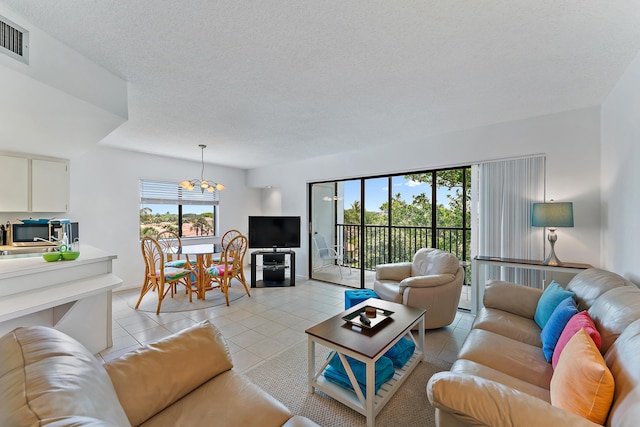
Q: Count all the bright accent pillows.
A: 4